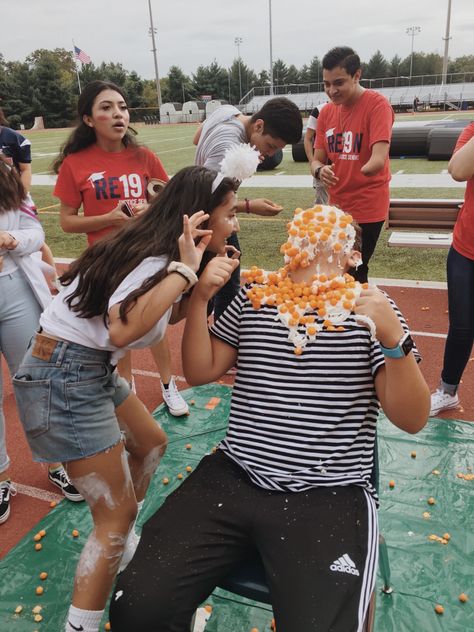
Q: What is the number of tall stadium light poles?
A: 5